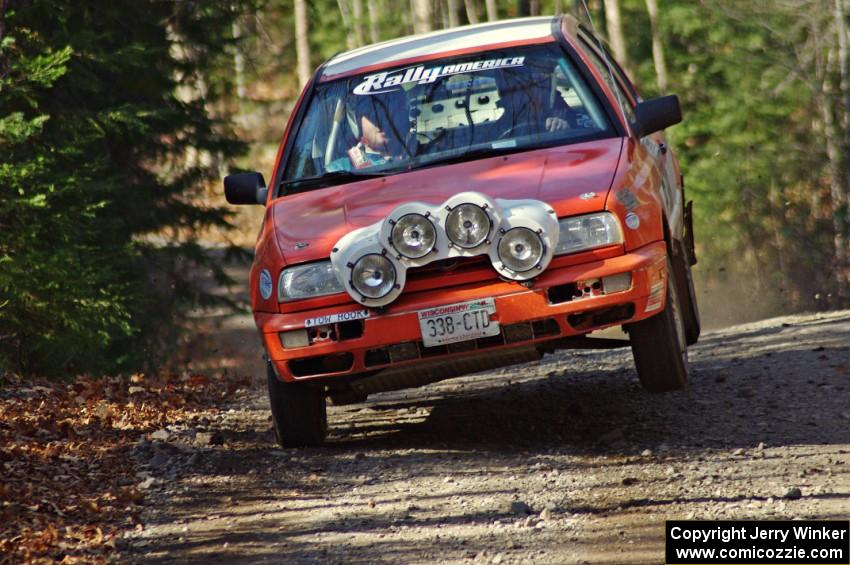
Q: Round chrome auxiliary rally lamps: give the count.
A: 4